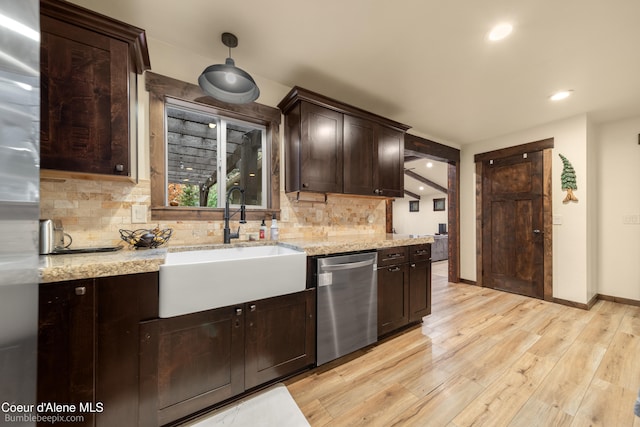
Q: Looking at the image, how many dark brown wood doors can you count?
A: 1